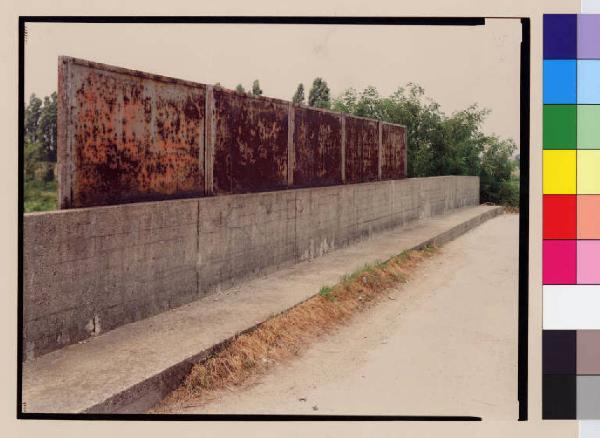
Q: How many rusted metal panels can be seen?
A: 5